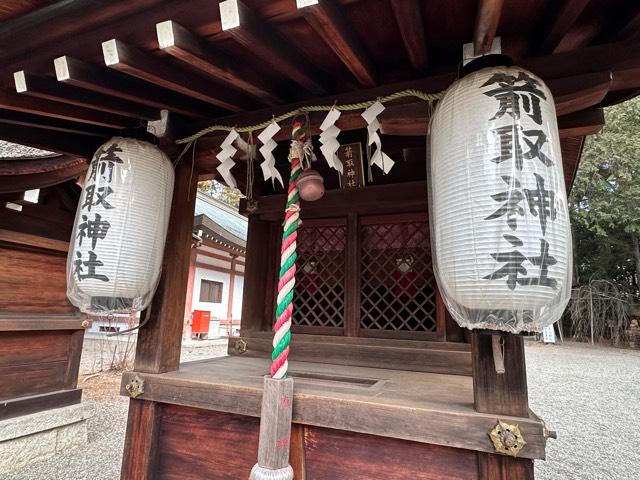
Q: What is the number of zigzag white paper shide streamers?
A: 4